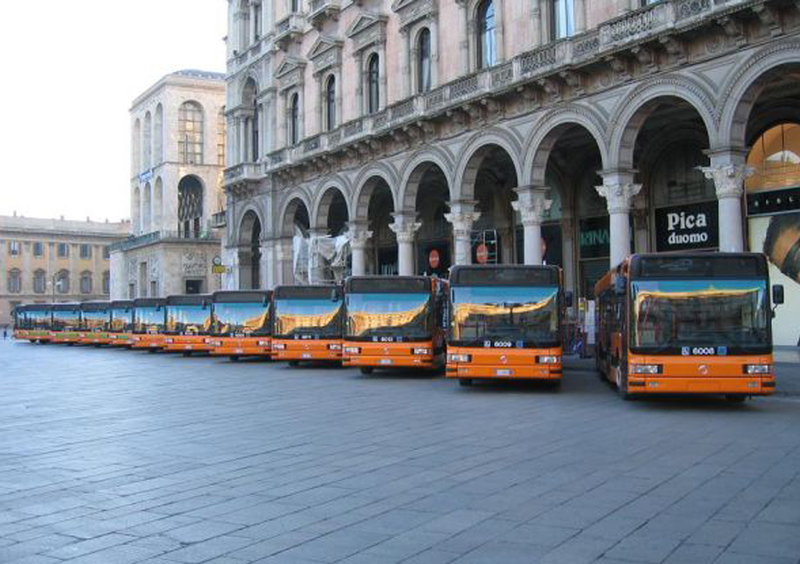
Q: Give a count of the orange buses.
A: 11